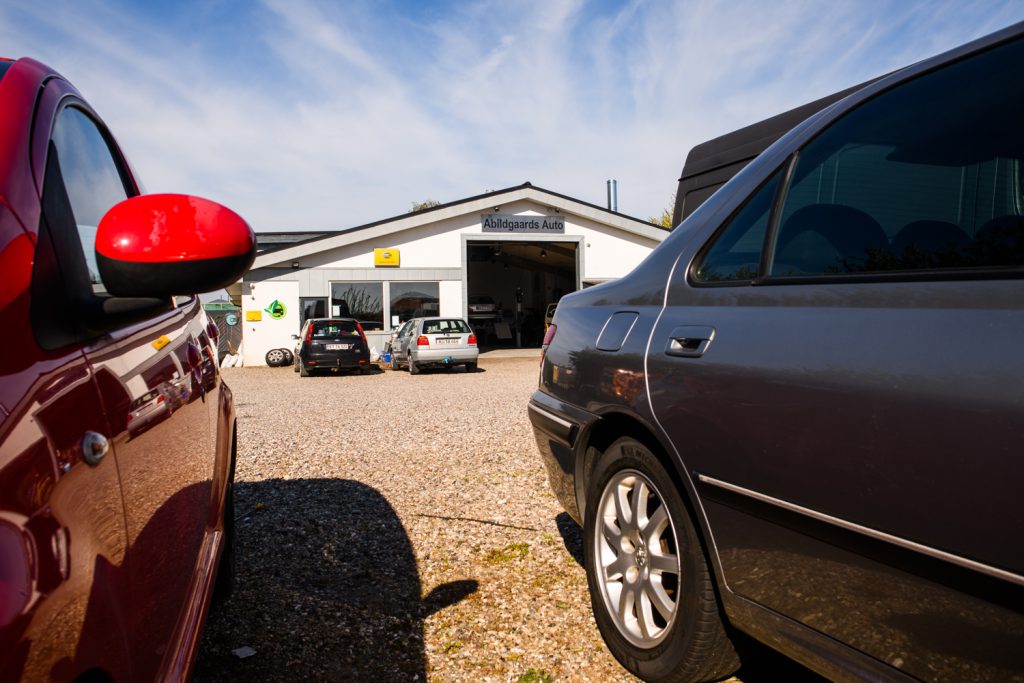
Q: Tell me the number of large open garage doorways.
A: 1